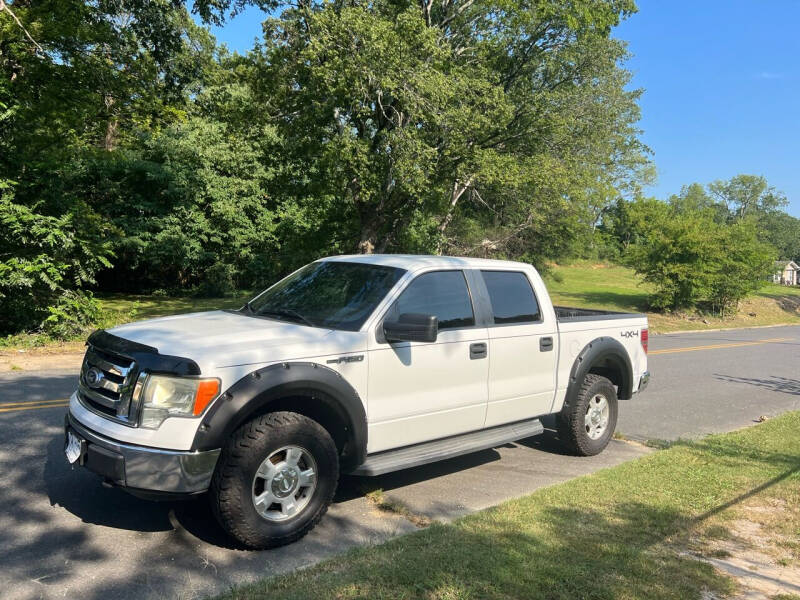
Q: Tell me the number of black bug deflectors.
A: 1